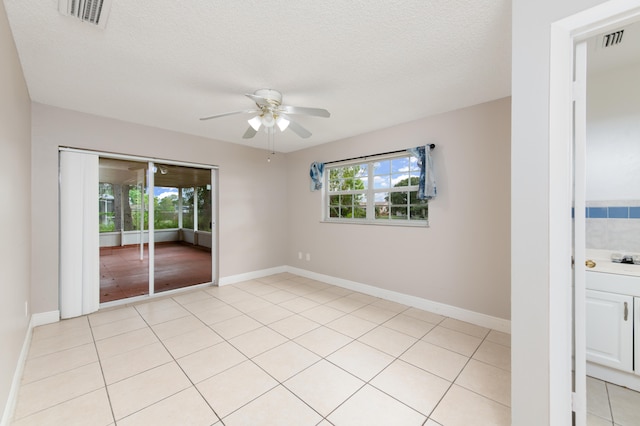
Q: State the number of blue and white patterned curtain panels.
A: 2